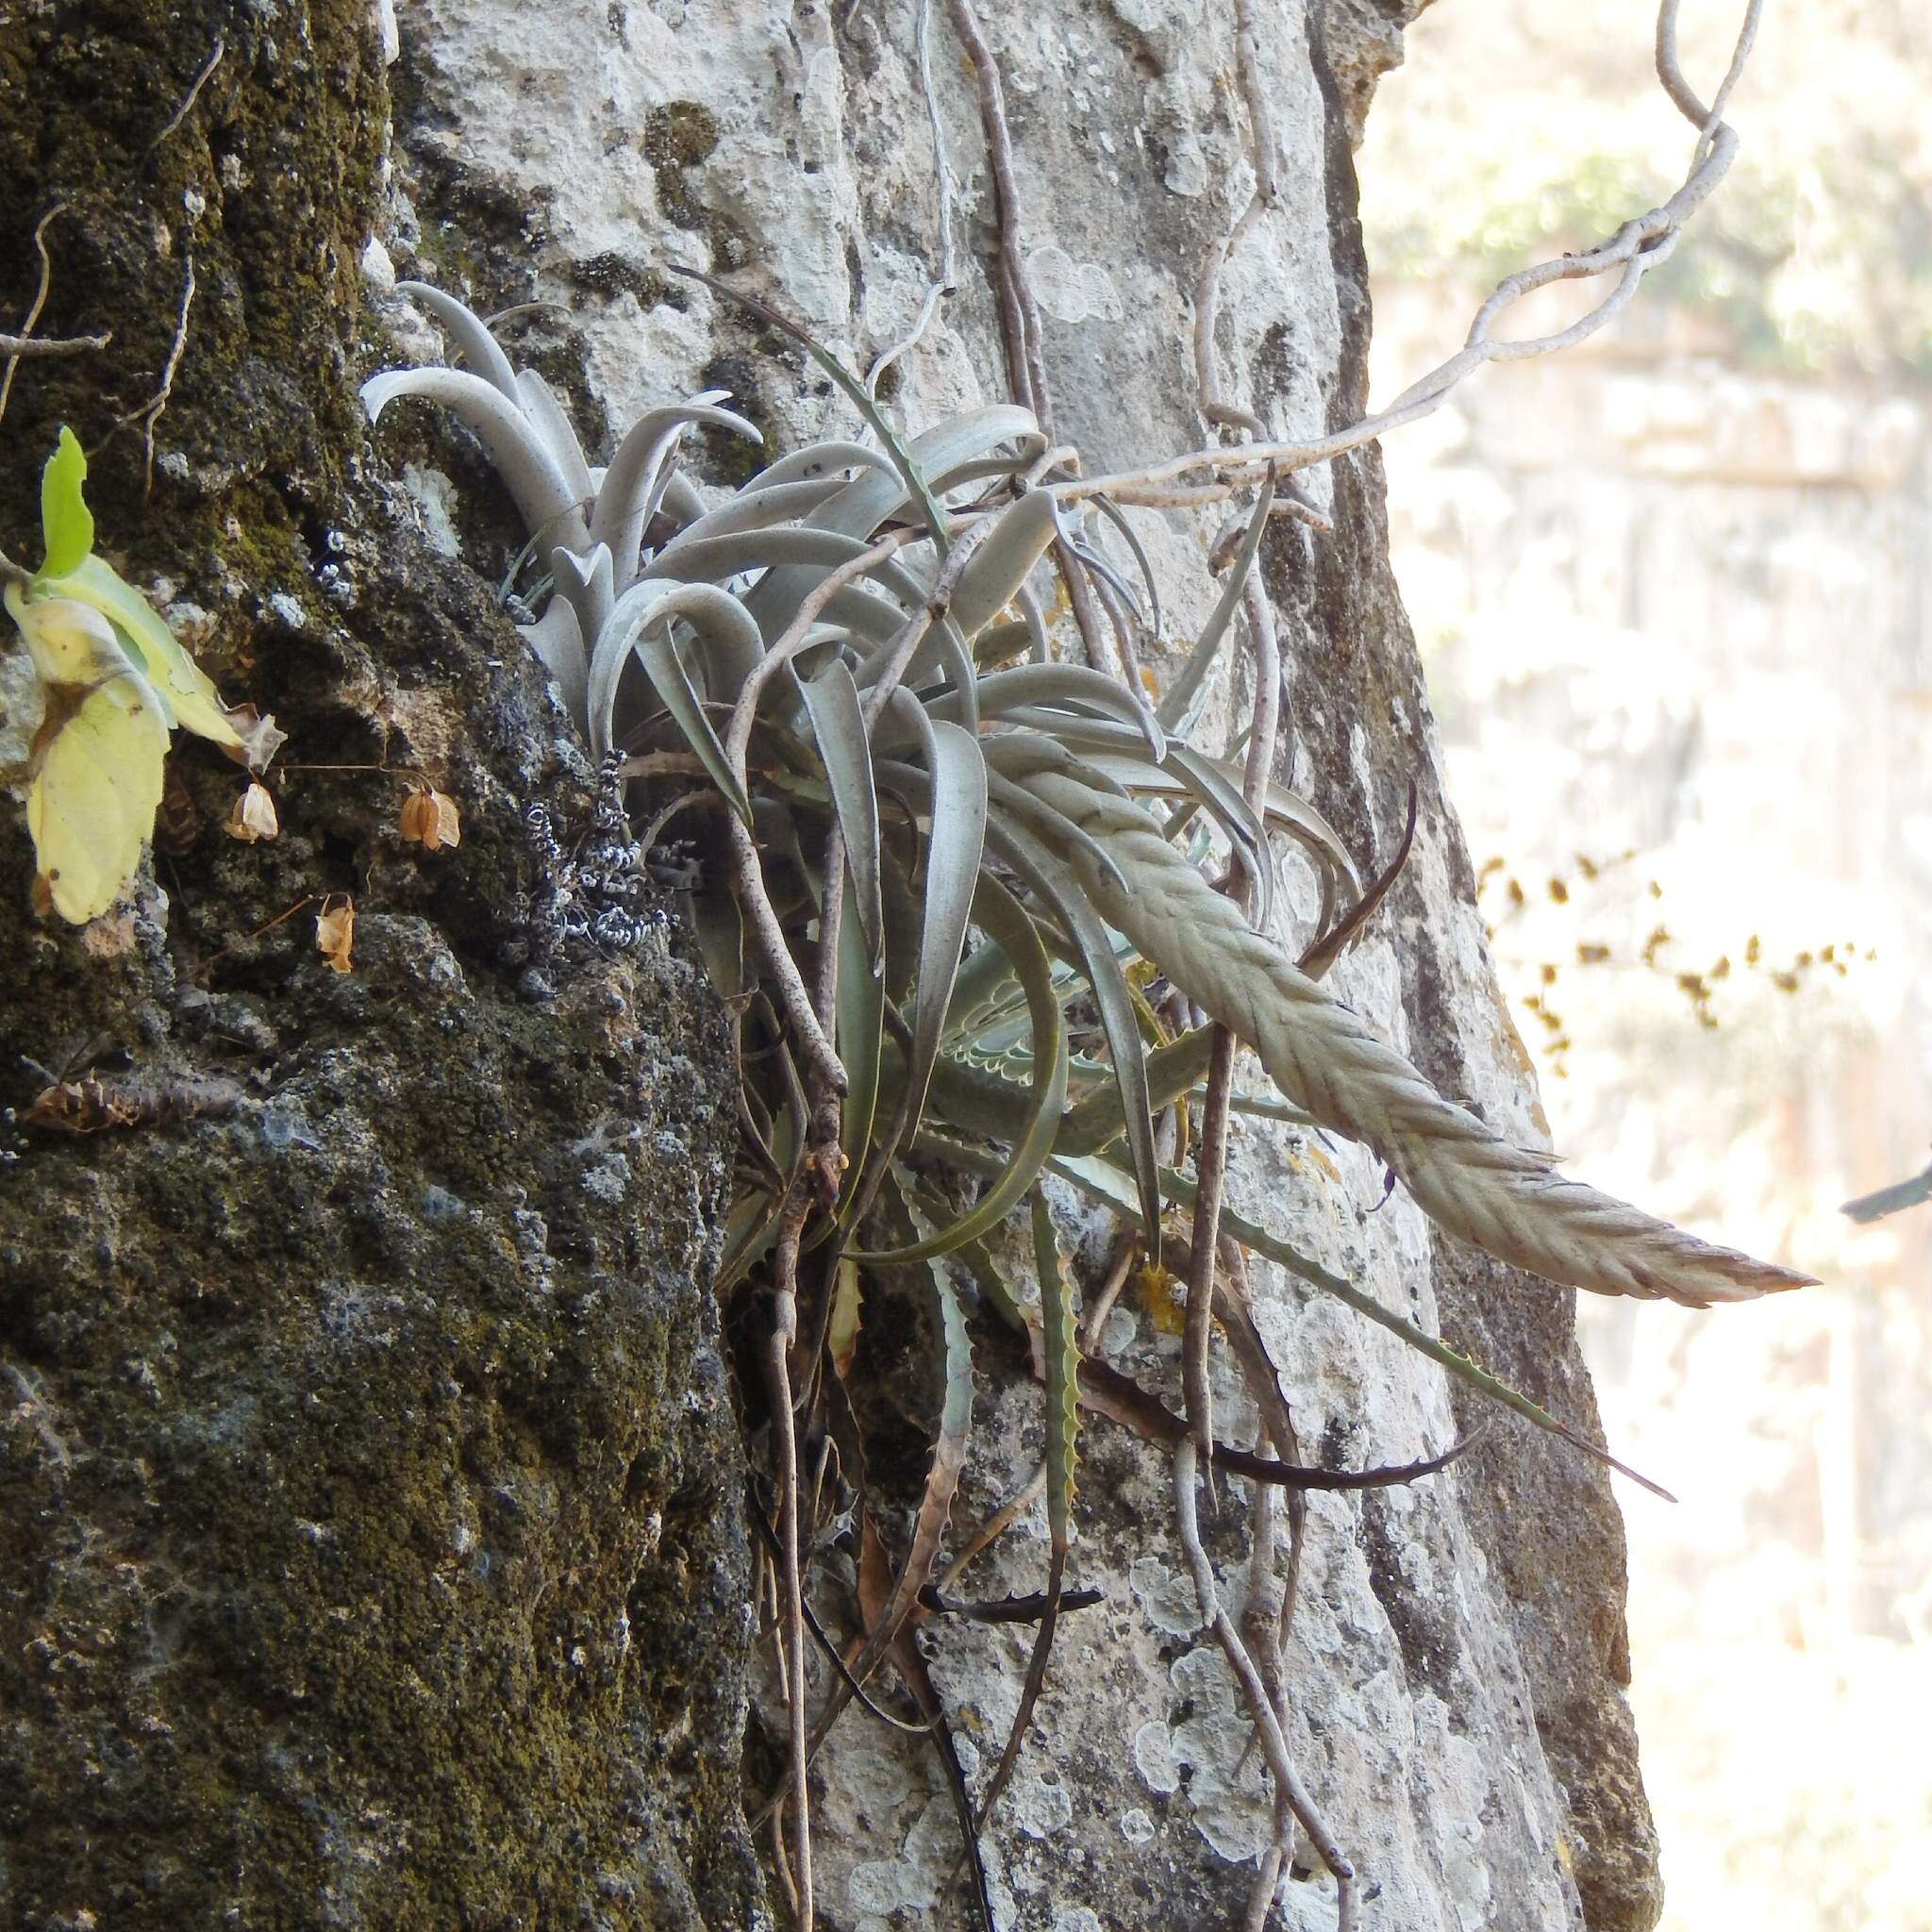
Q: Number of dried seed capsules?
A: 3